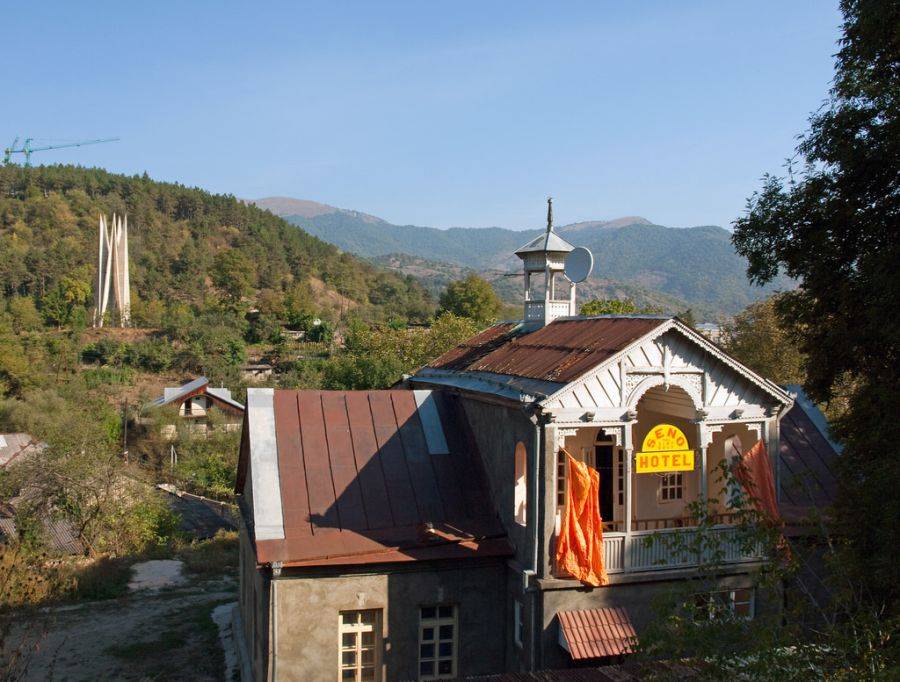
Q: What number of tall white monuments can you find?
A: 1